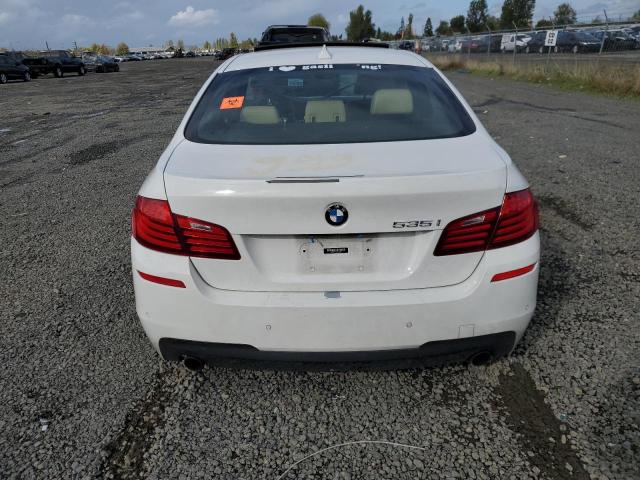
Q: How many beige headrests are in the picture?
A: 3